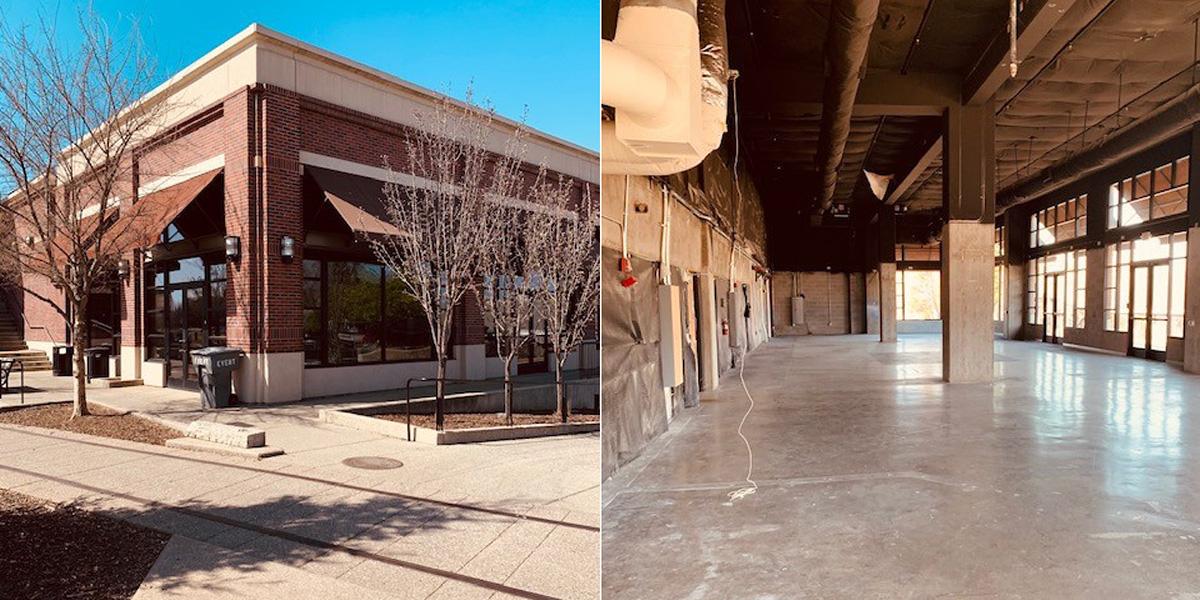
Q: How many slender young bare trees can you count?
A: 4